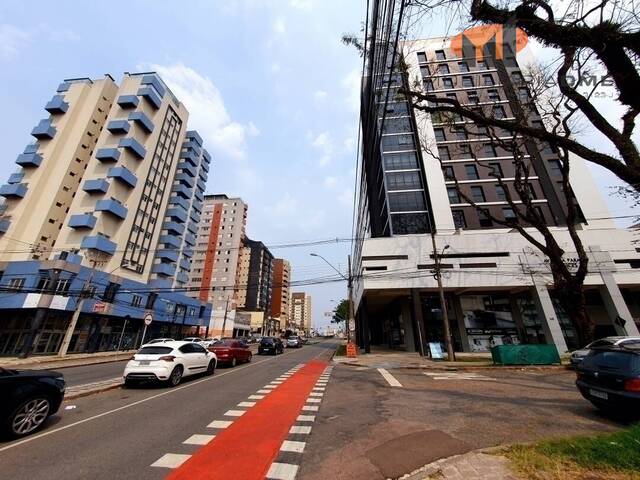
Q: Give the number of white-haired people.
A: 0